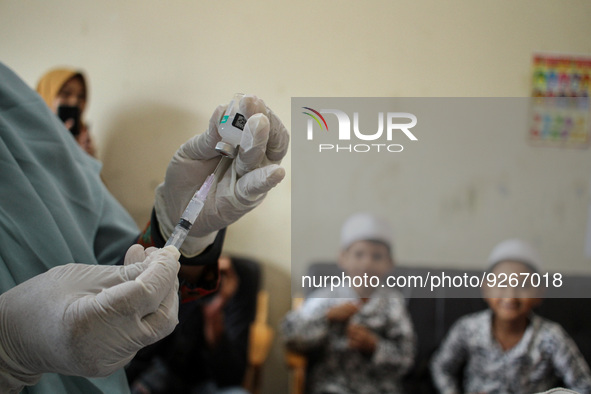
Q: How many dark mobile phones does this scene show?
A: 1